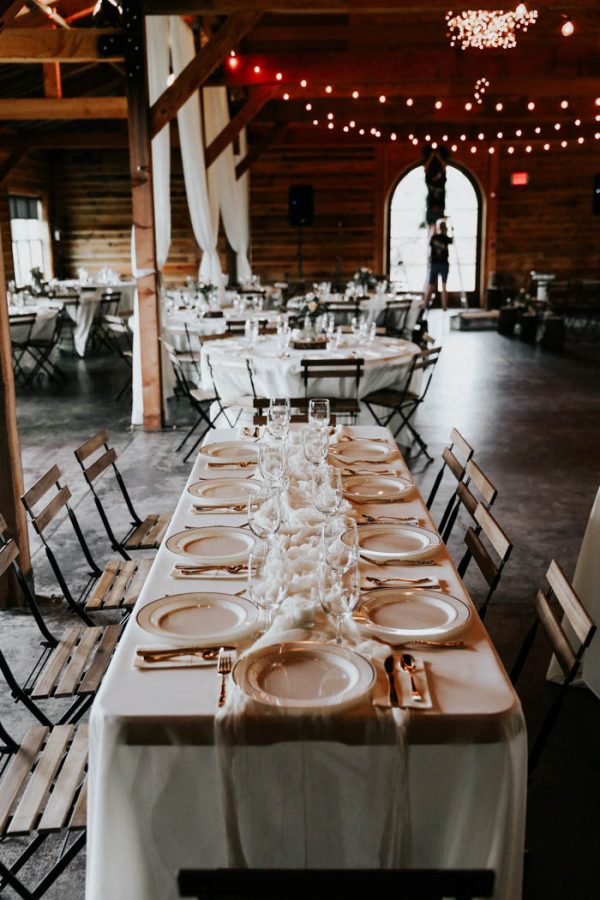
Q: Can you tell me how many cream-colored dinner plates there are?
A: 9